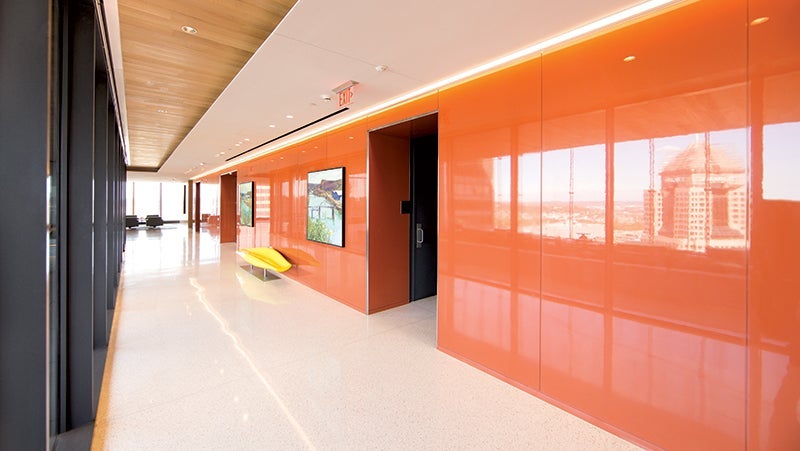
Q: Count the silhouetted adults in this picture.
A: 0